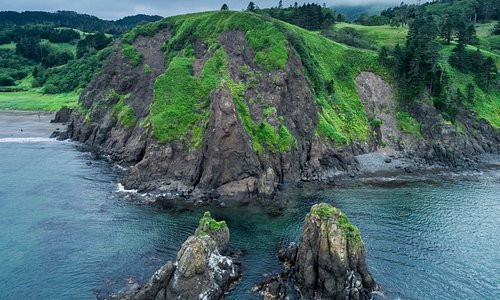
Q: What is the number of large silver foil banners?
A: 0